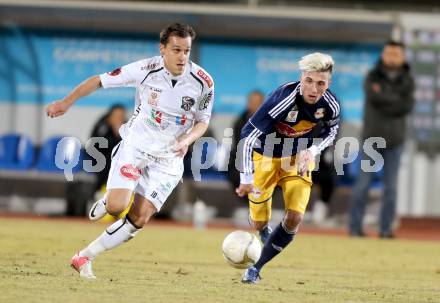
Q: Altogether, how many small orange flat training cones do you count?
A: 0